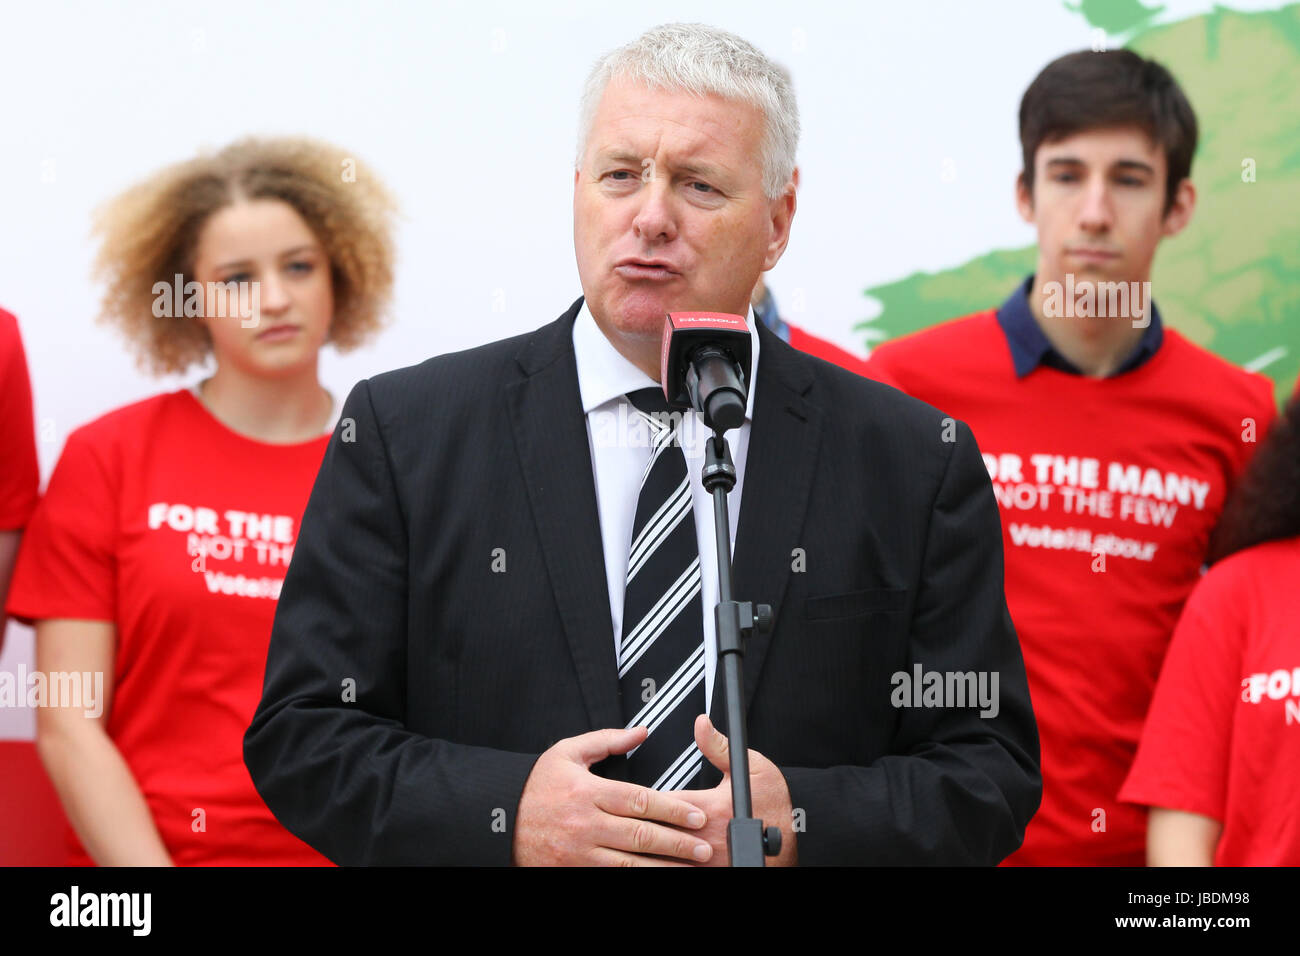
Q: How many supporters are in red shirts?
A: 5